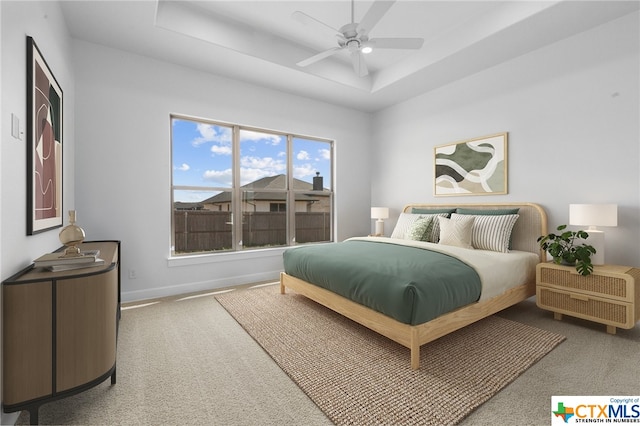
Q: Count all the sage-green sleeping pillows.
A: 2